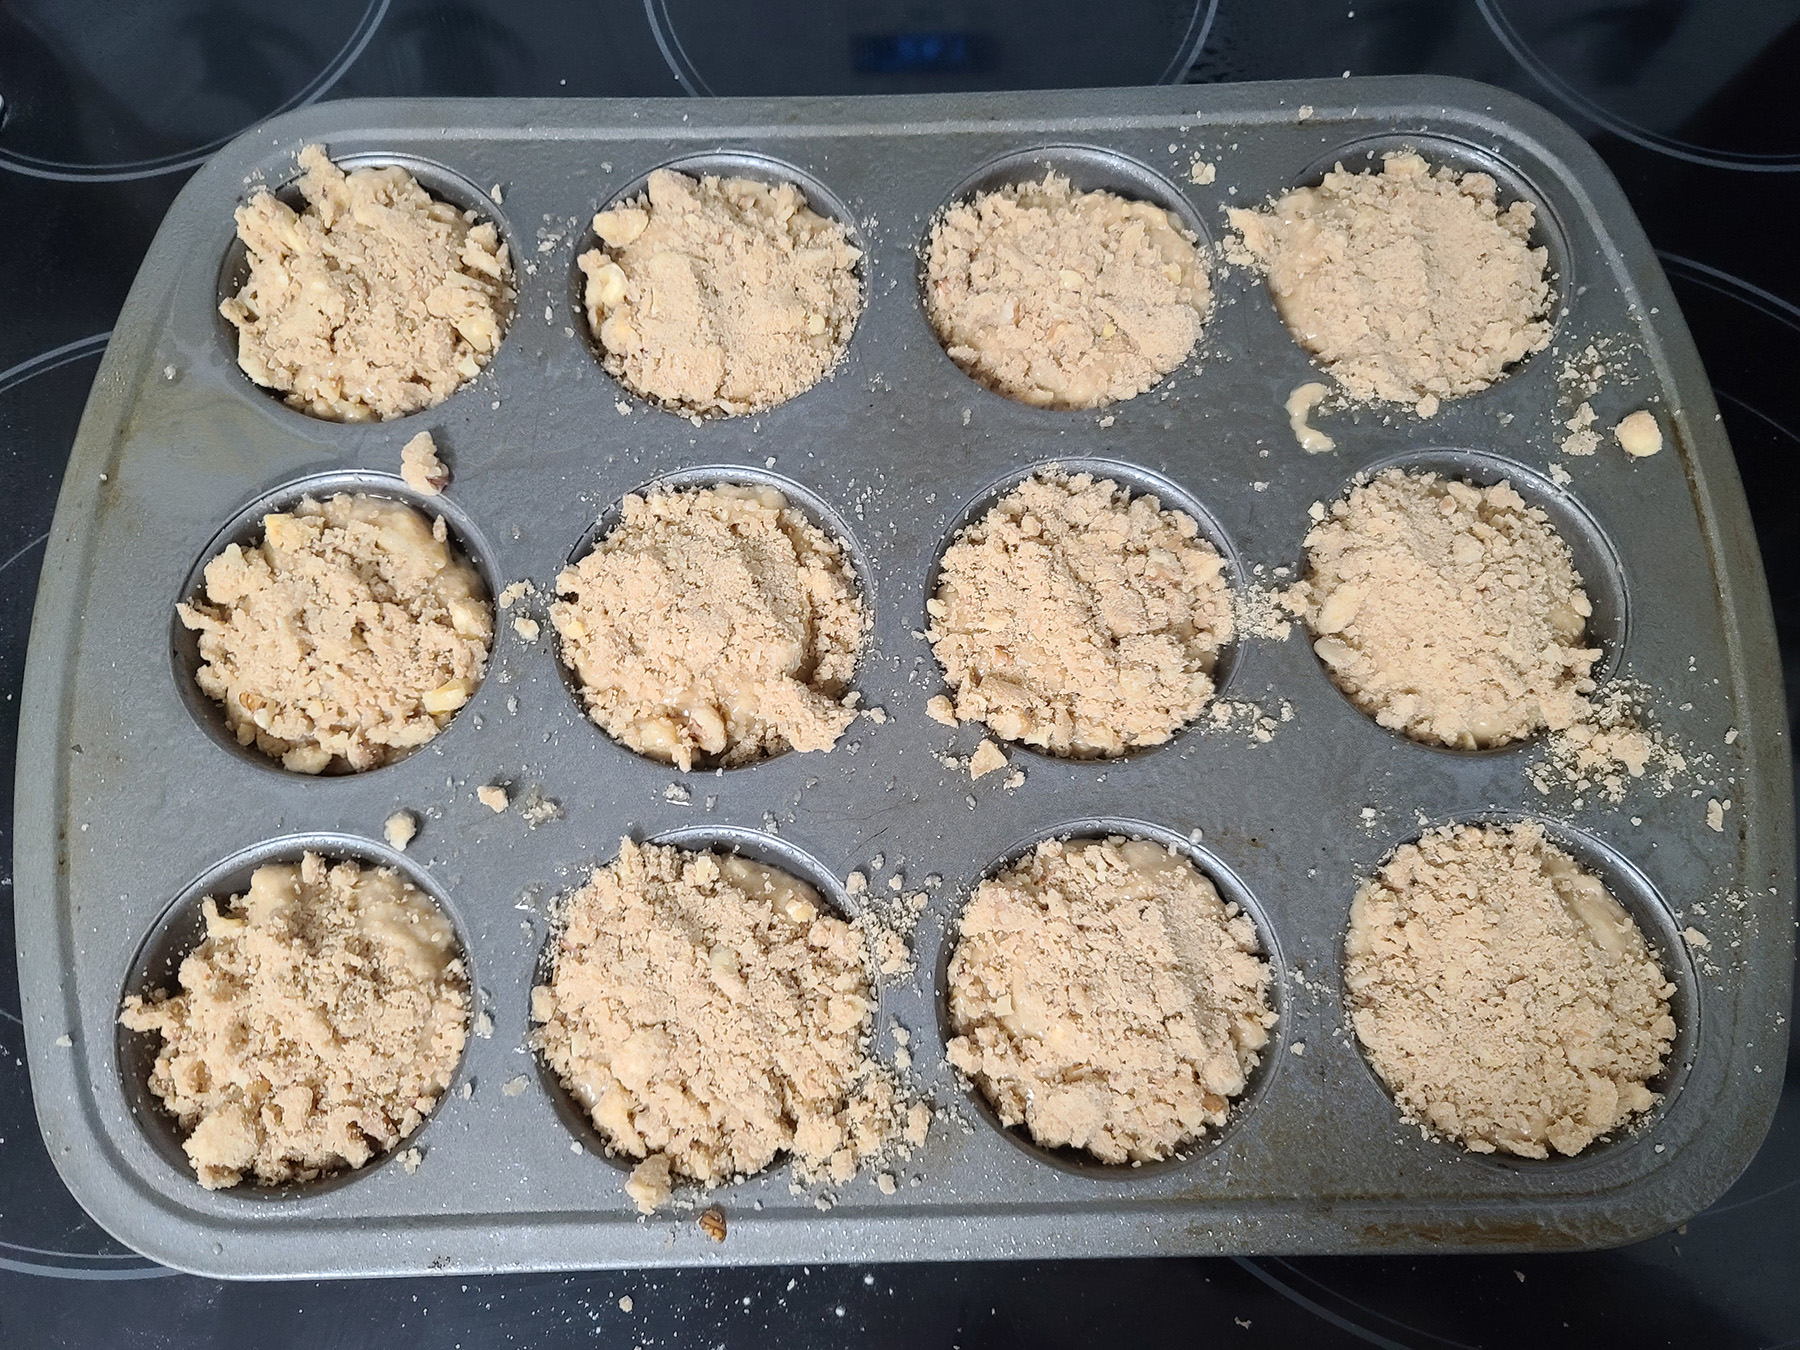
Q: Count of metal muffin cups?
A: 12